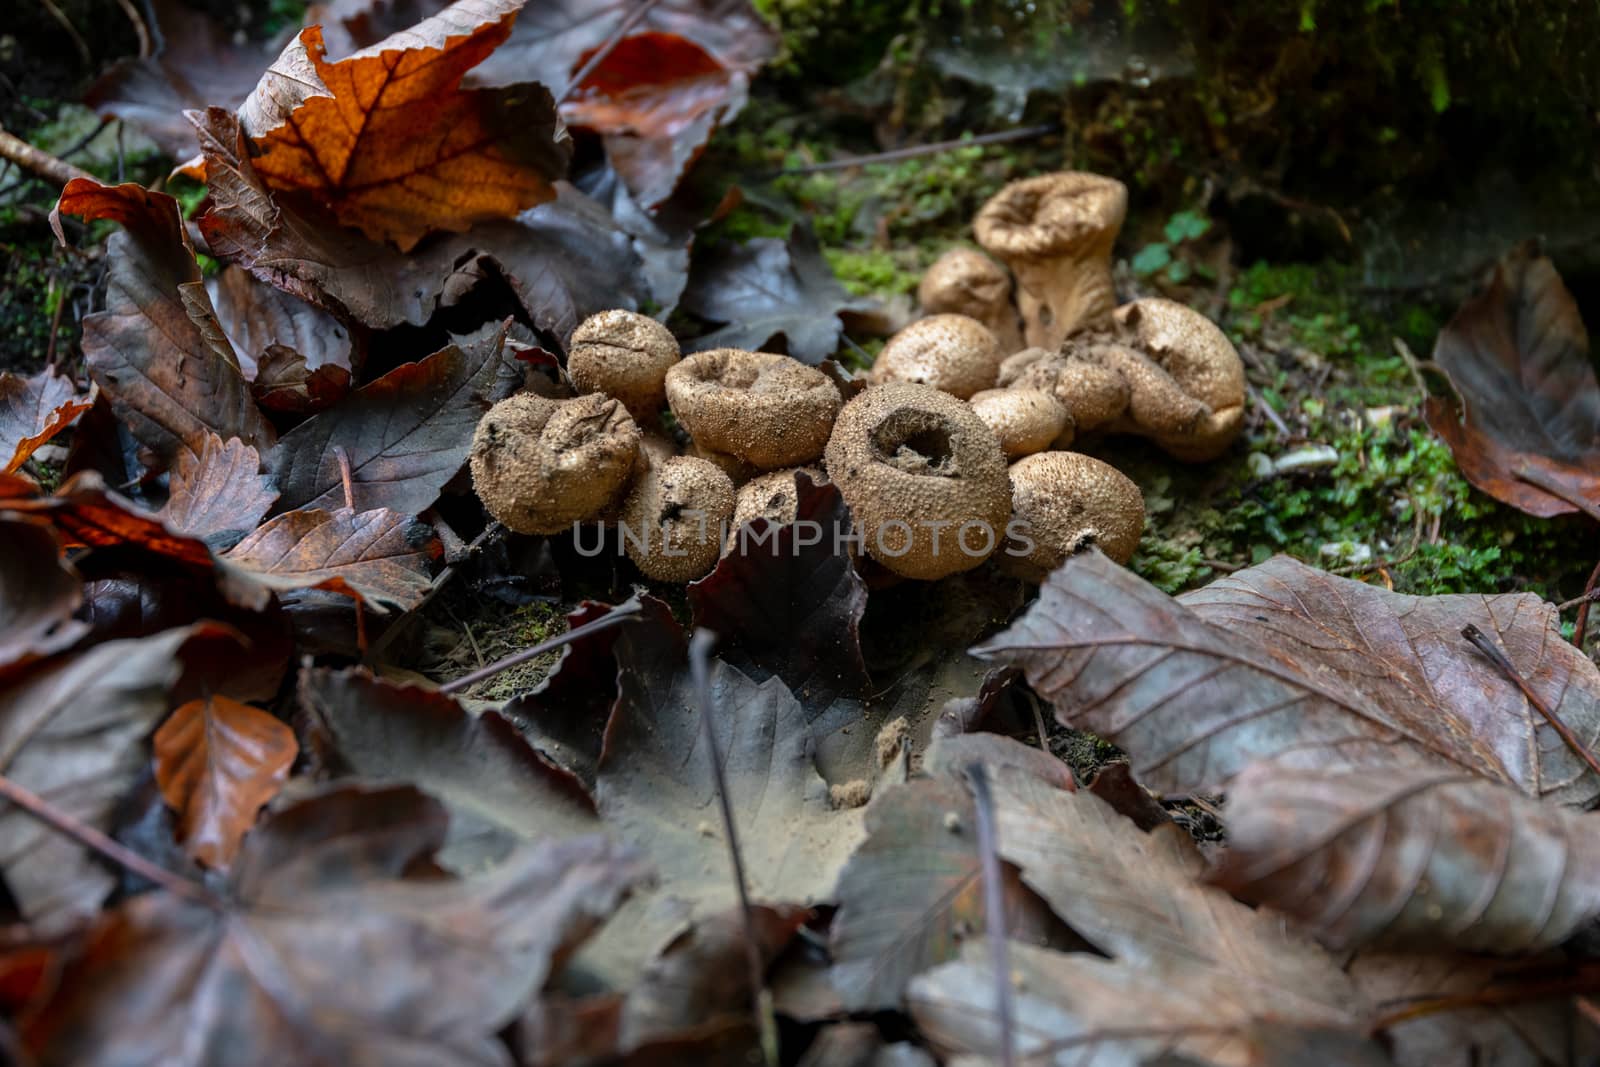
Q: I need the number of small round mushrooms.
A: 13